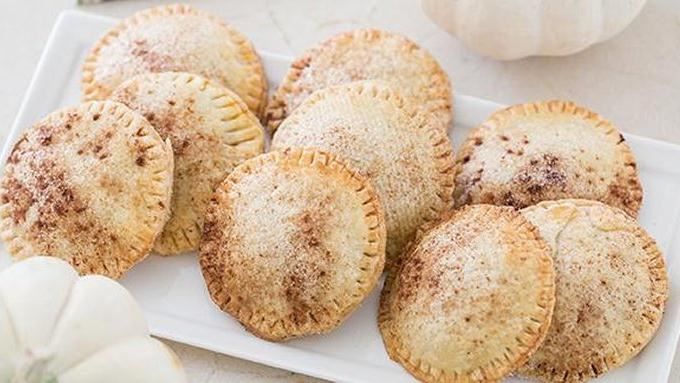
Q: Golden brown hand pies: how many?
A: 9